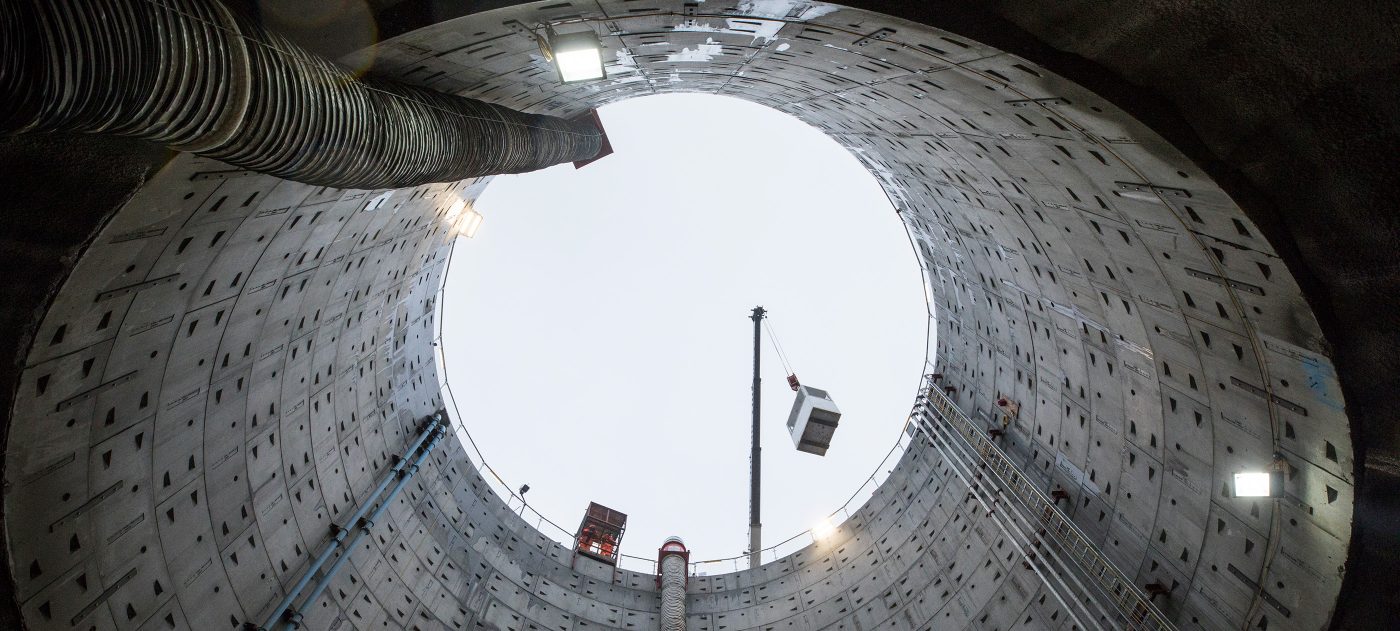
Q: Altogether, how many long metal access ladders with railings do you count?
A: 1